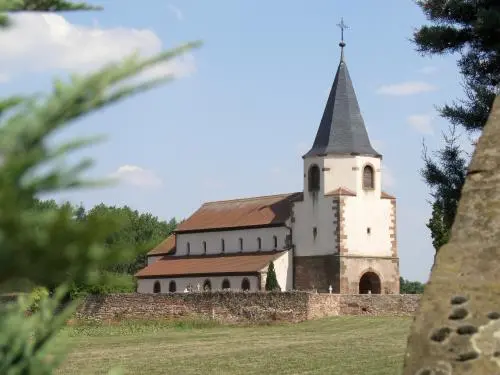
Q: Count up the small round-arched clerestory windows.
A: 6